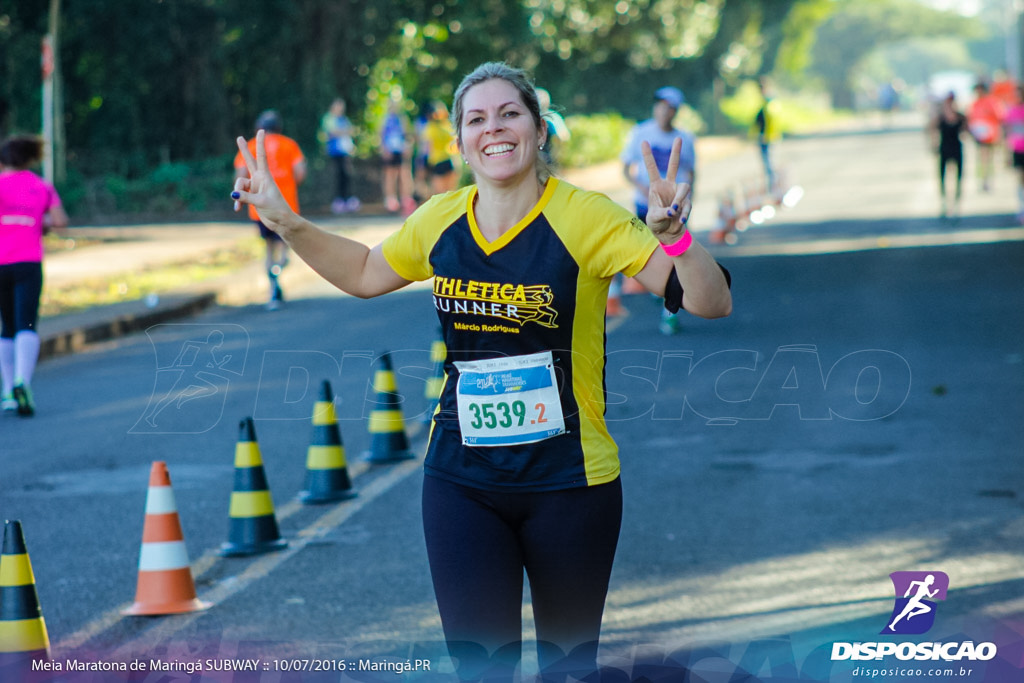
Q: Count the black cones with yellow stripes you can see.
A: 5